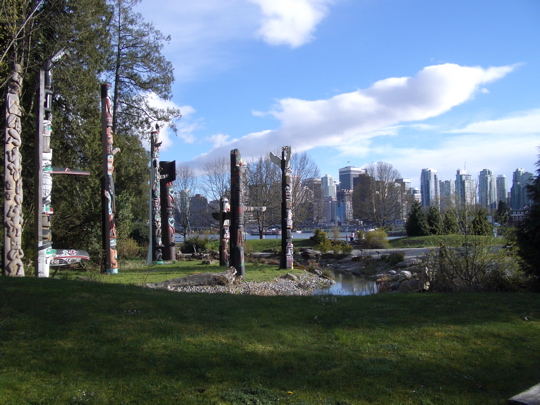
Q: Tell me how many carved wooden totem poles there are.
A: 8